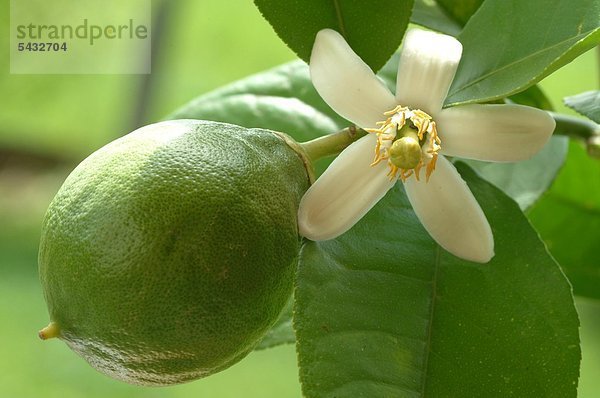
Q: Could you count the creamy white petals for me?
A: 5